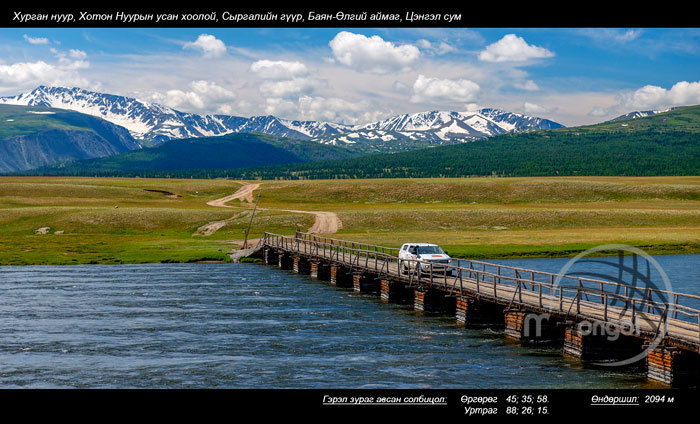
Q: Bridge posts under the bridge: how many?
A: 12